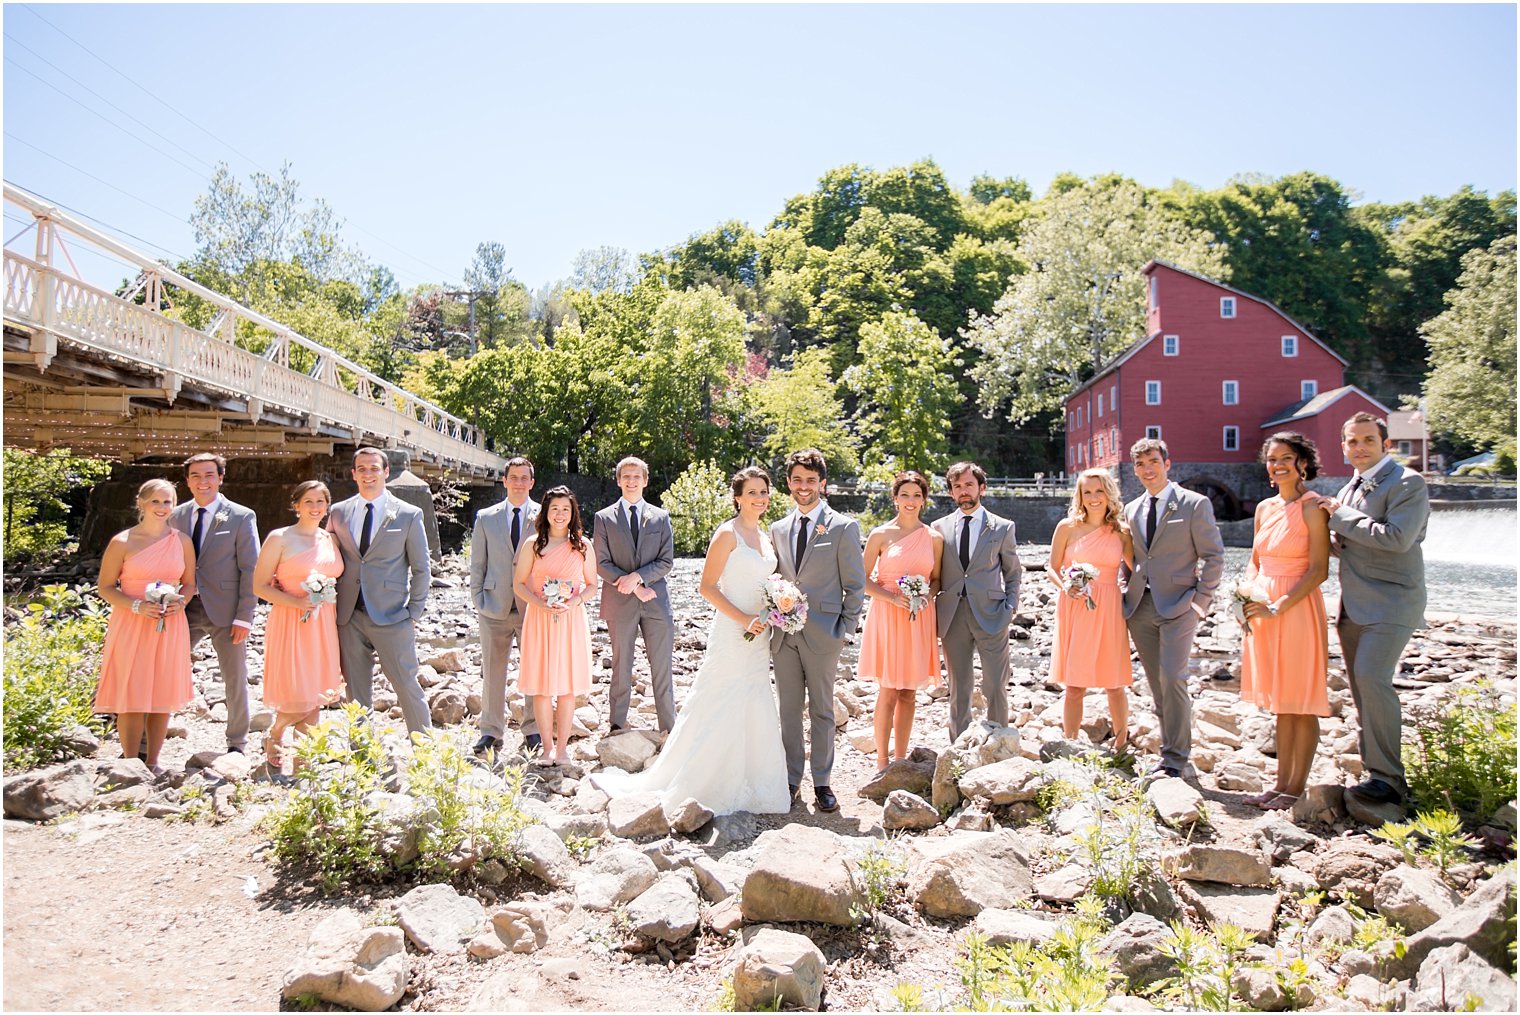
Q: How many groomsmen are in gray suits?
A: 7